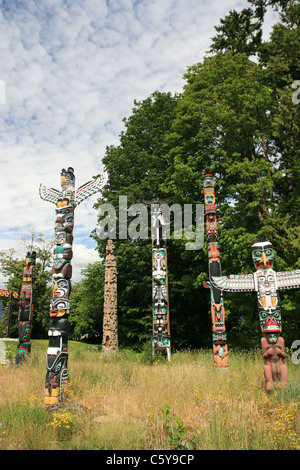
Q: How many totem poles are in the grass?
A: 6